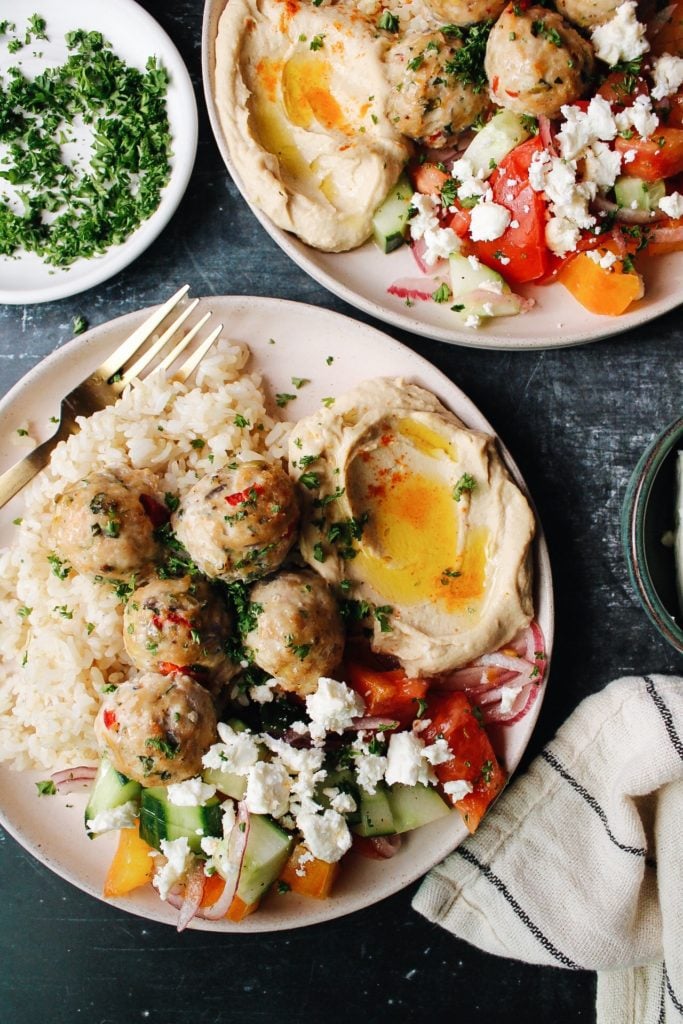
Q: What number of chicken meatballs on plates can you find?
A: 9